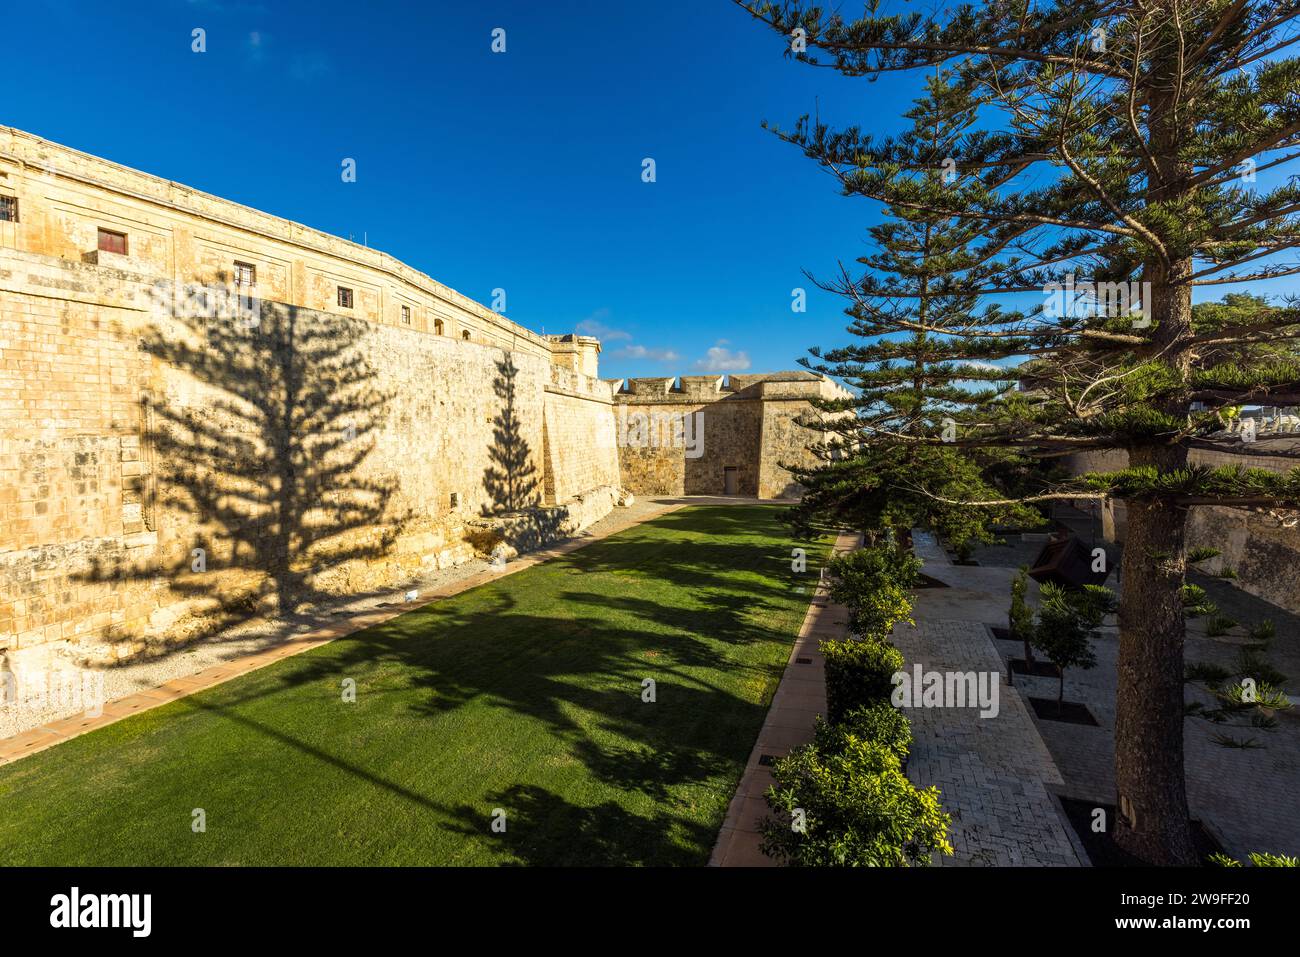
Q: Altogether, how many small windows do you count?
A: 7